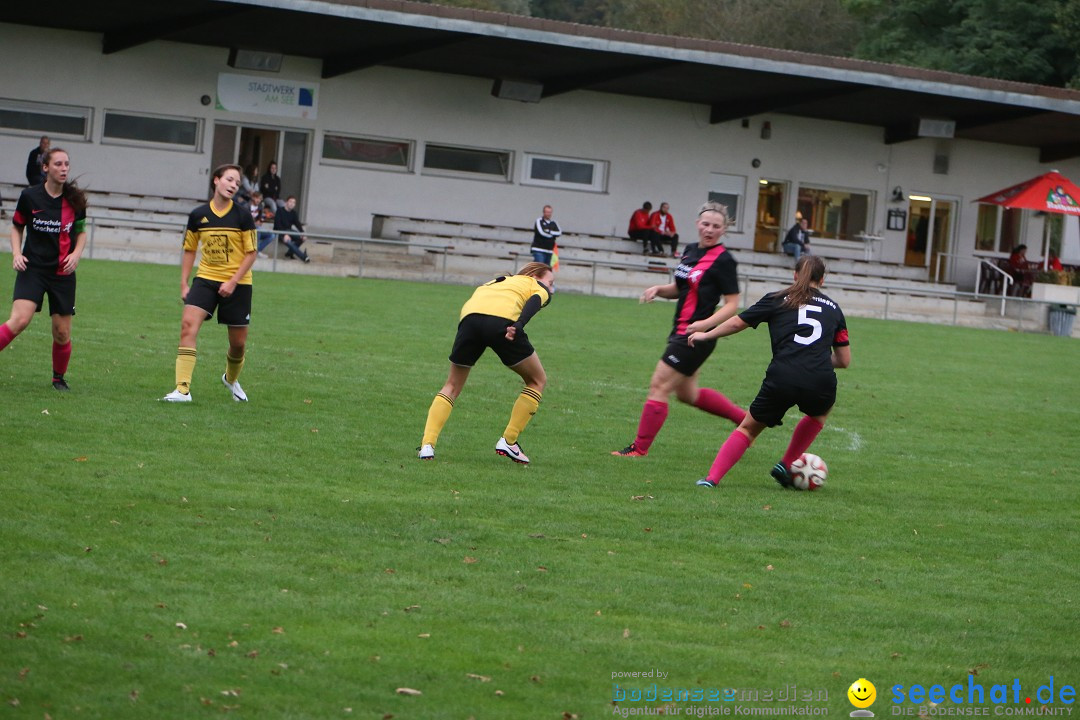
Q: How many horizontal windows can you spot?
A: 5